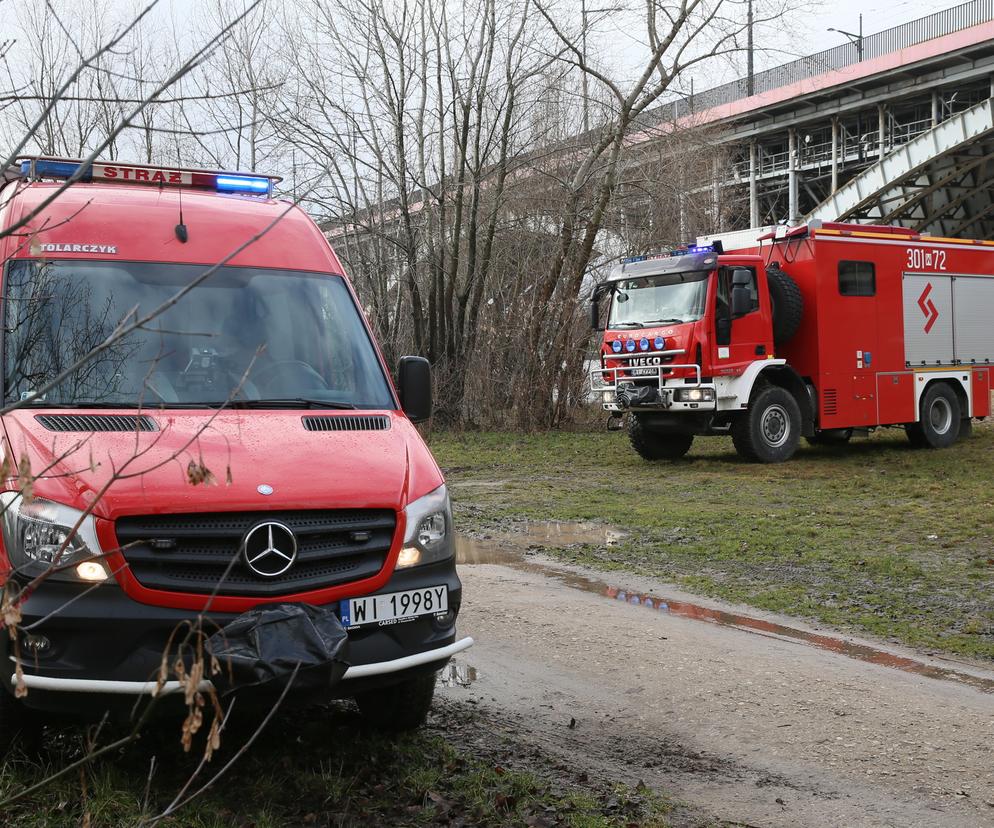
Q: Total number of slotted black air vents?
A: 2